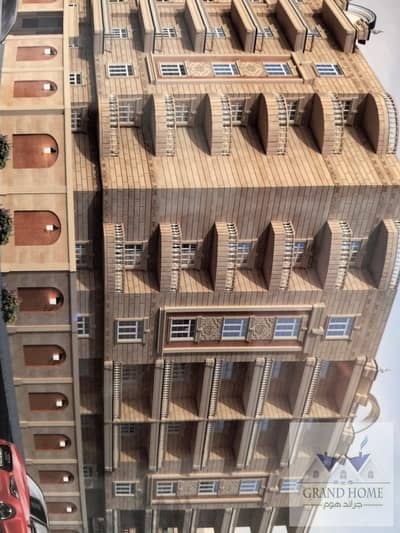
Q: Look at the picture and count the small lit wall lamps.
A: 10